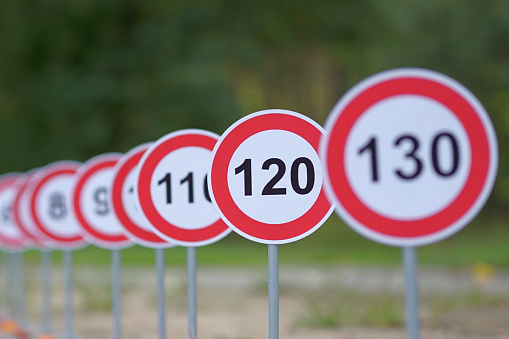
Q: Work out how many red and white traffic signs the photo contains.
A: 8